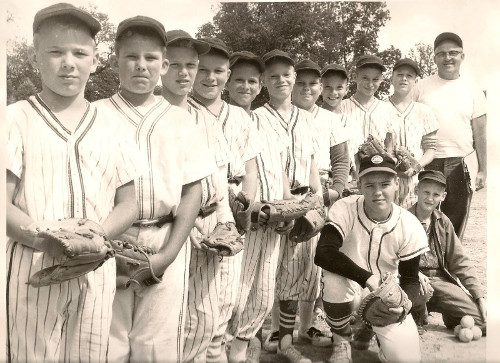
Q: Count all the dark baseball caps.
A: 13